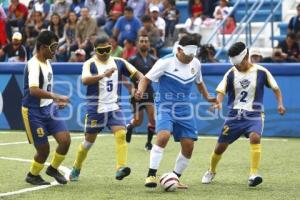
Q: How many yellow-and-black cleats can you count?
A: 1